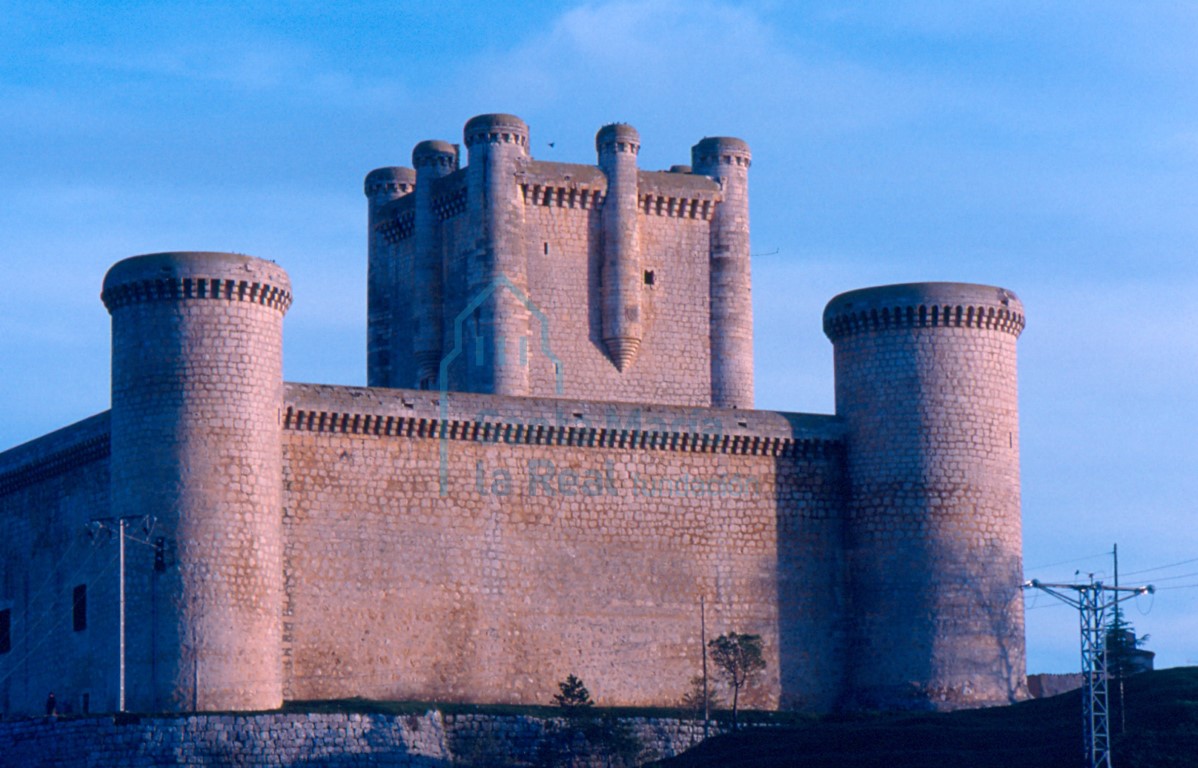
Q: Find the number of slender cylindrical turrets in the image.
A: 5